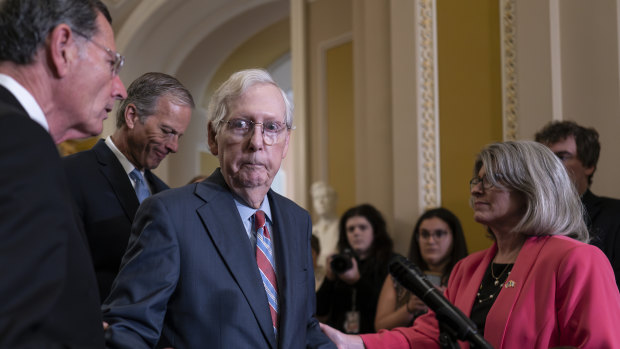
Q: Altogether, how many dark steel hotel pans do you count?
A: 0